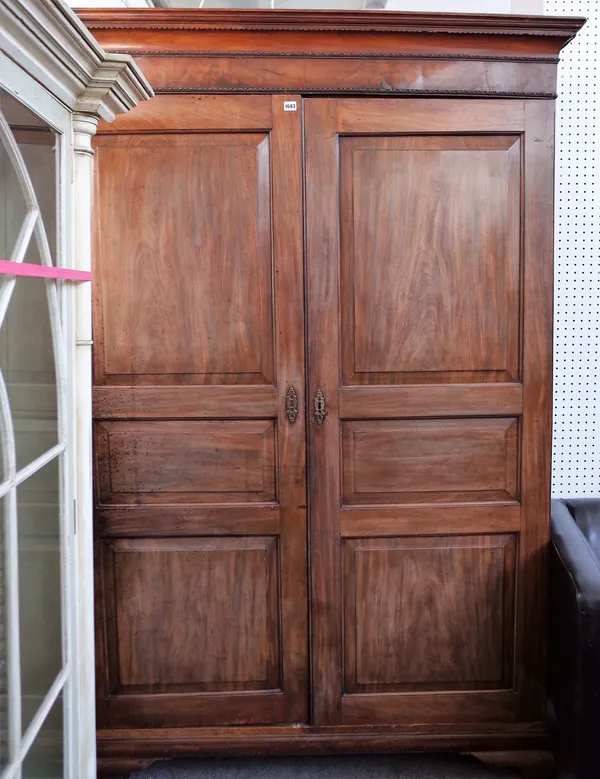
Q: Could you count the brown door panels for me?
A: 6